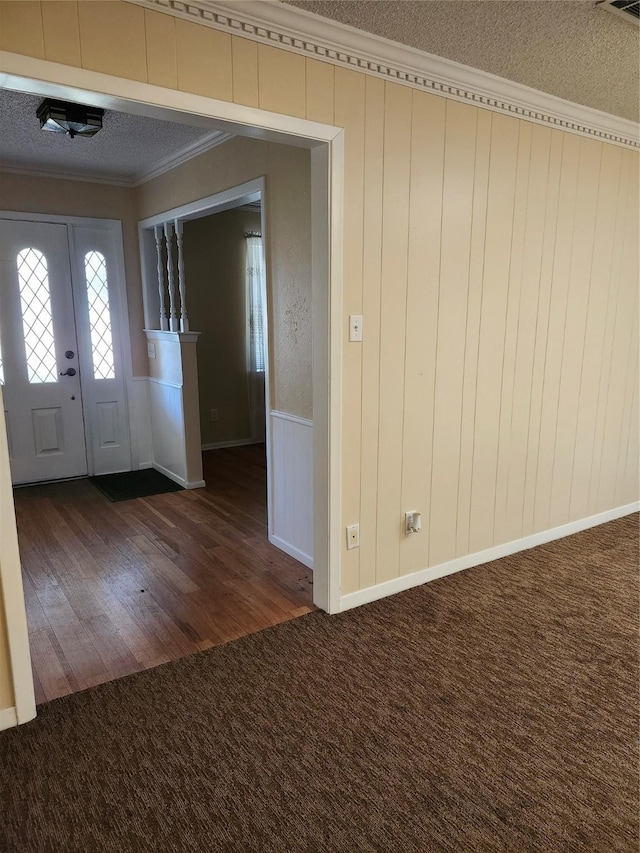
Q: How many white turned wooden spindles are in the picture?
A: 3